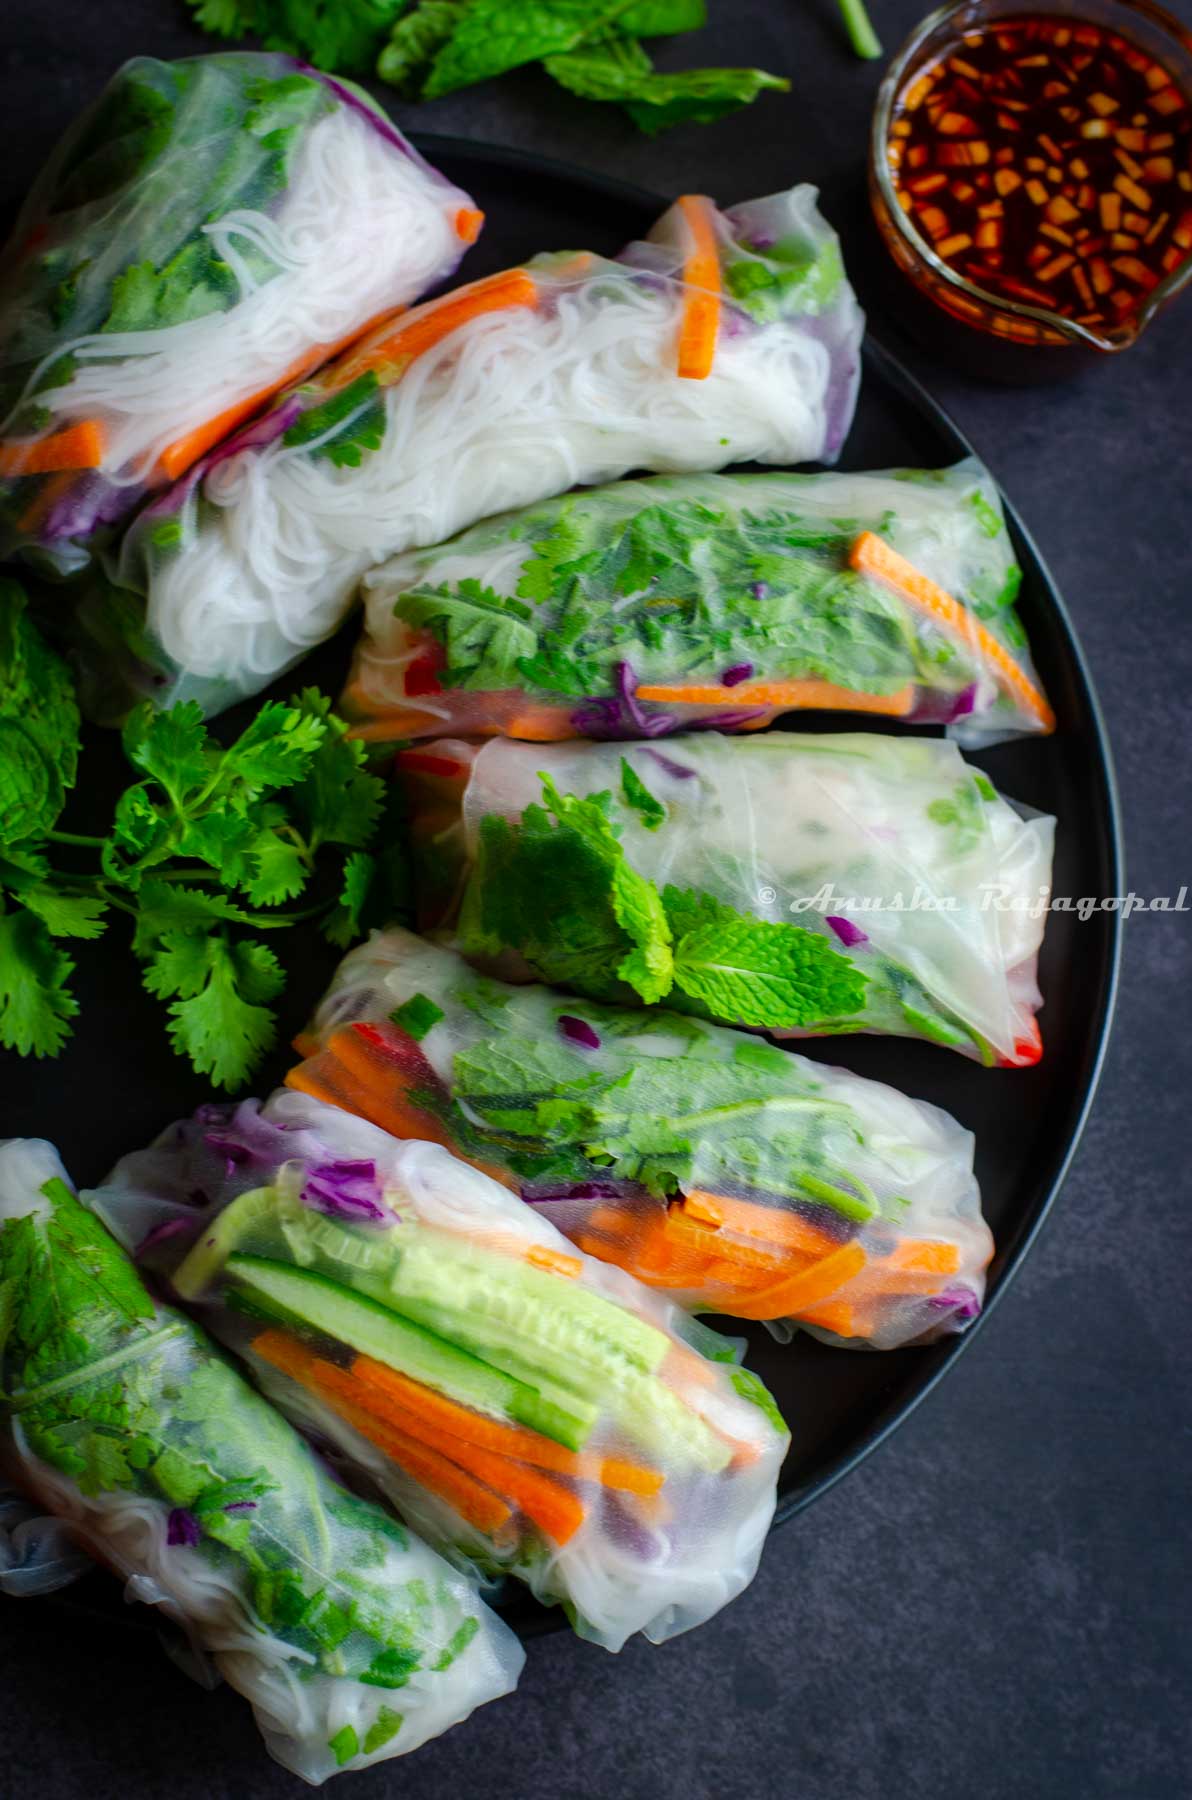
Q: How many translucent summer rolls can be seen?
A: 7